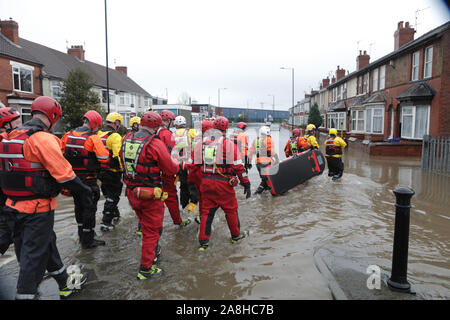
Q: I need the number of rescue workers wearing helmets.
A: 15